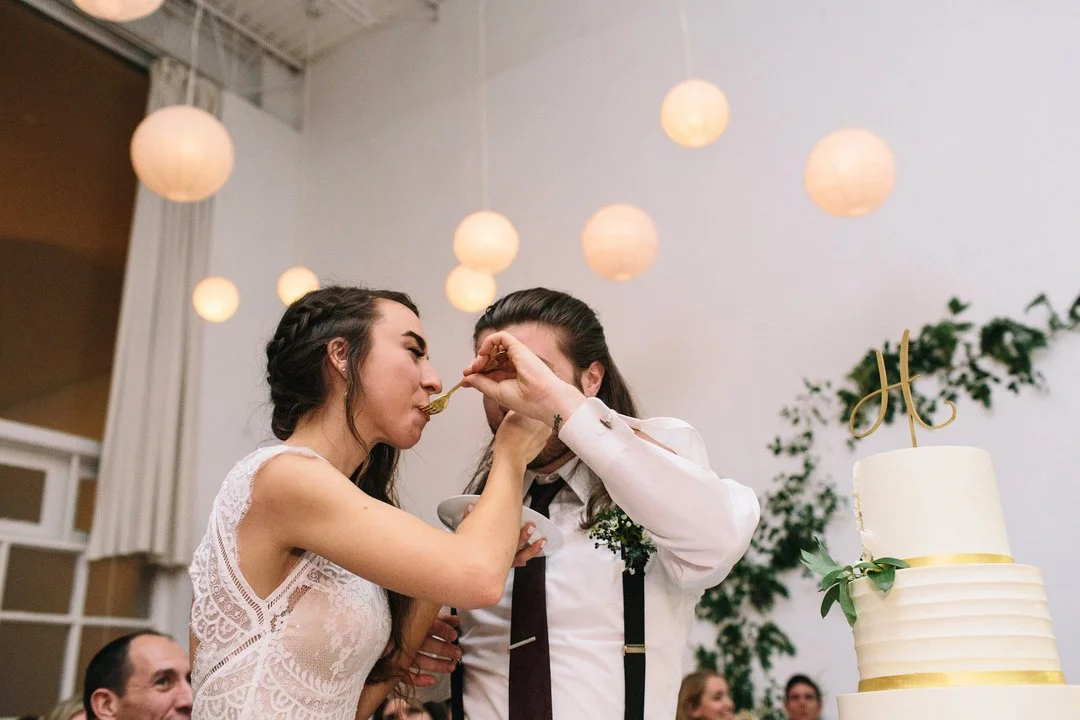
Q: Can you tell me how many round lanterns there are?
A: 9